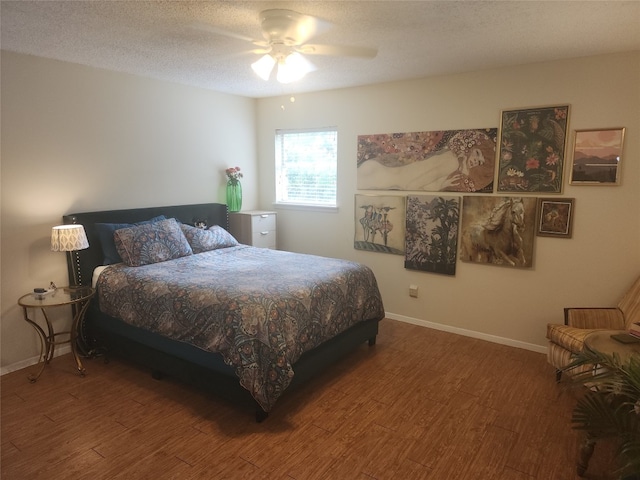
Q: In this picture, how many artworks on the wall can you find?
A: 7